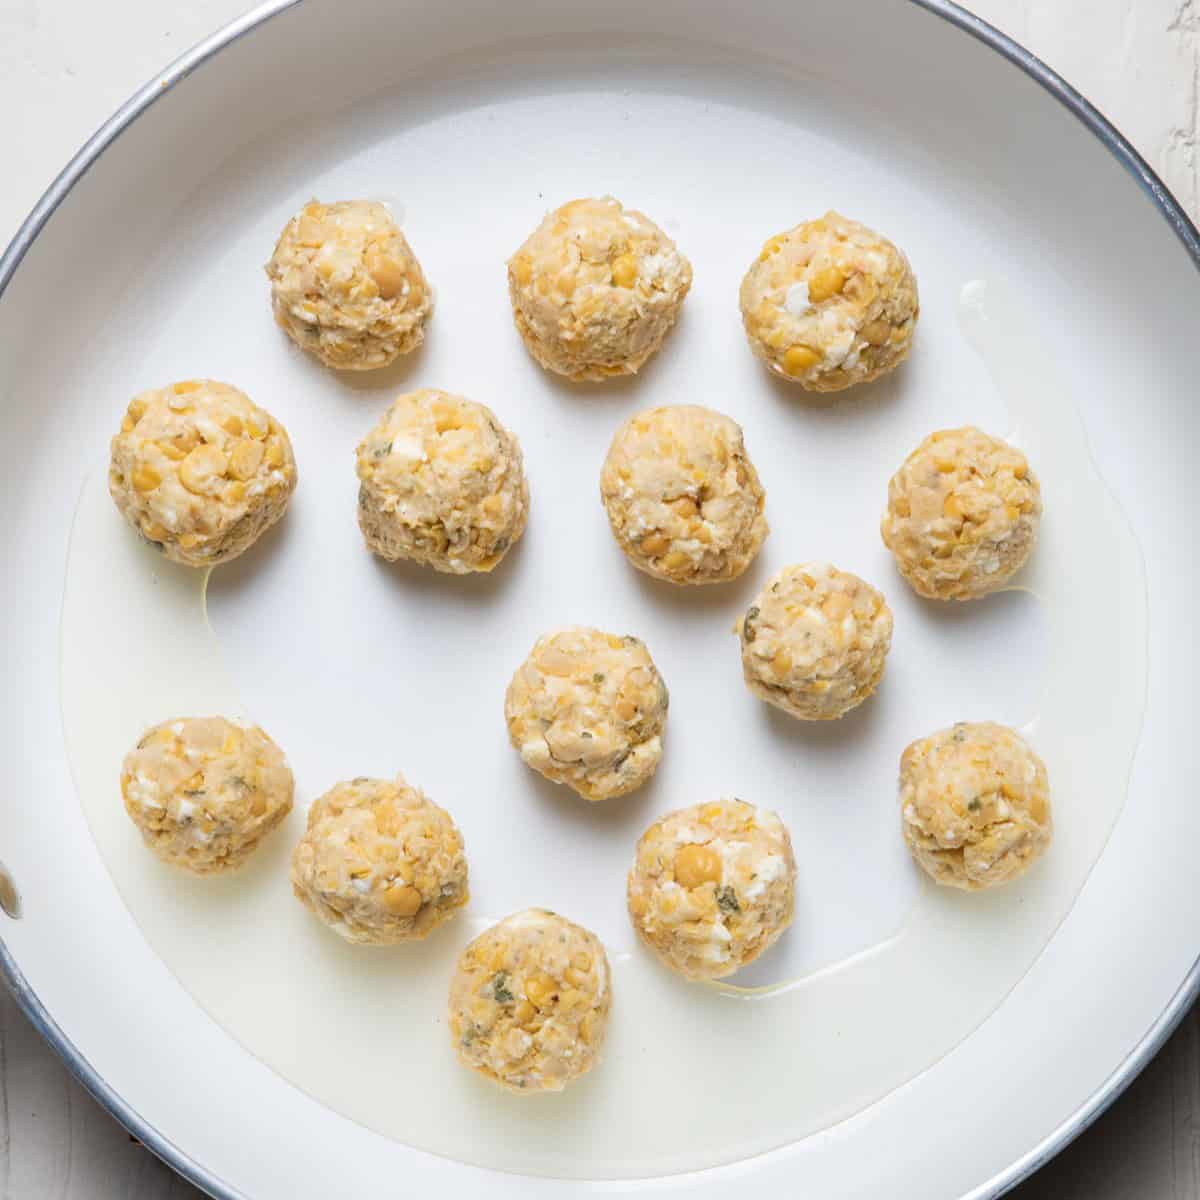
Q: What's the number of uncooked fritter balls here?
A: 14